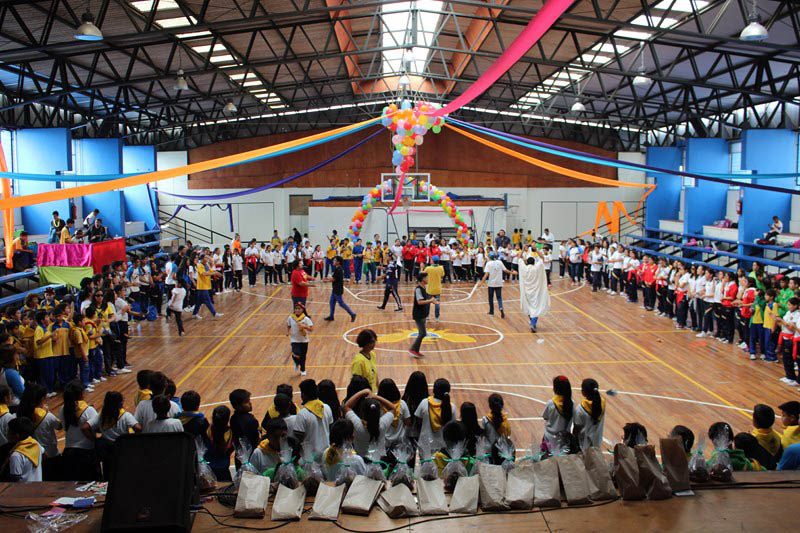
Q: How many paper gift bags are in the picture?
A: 15